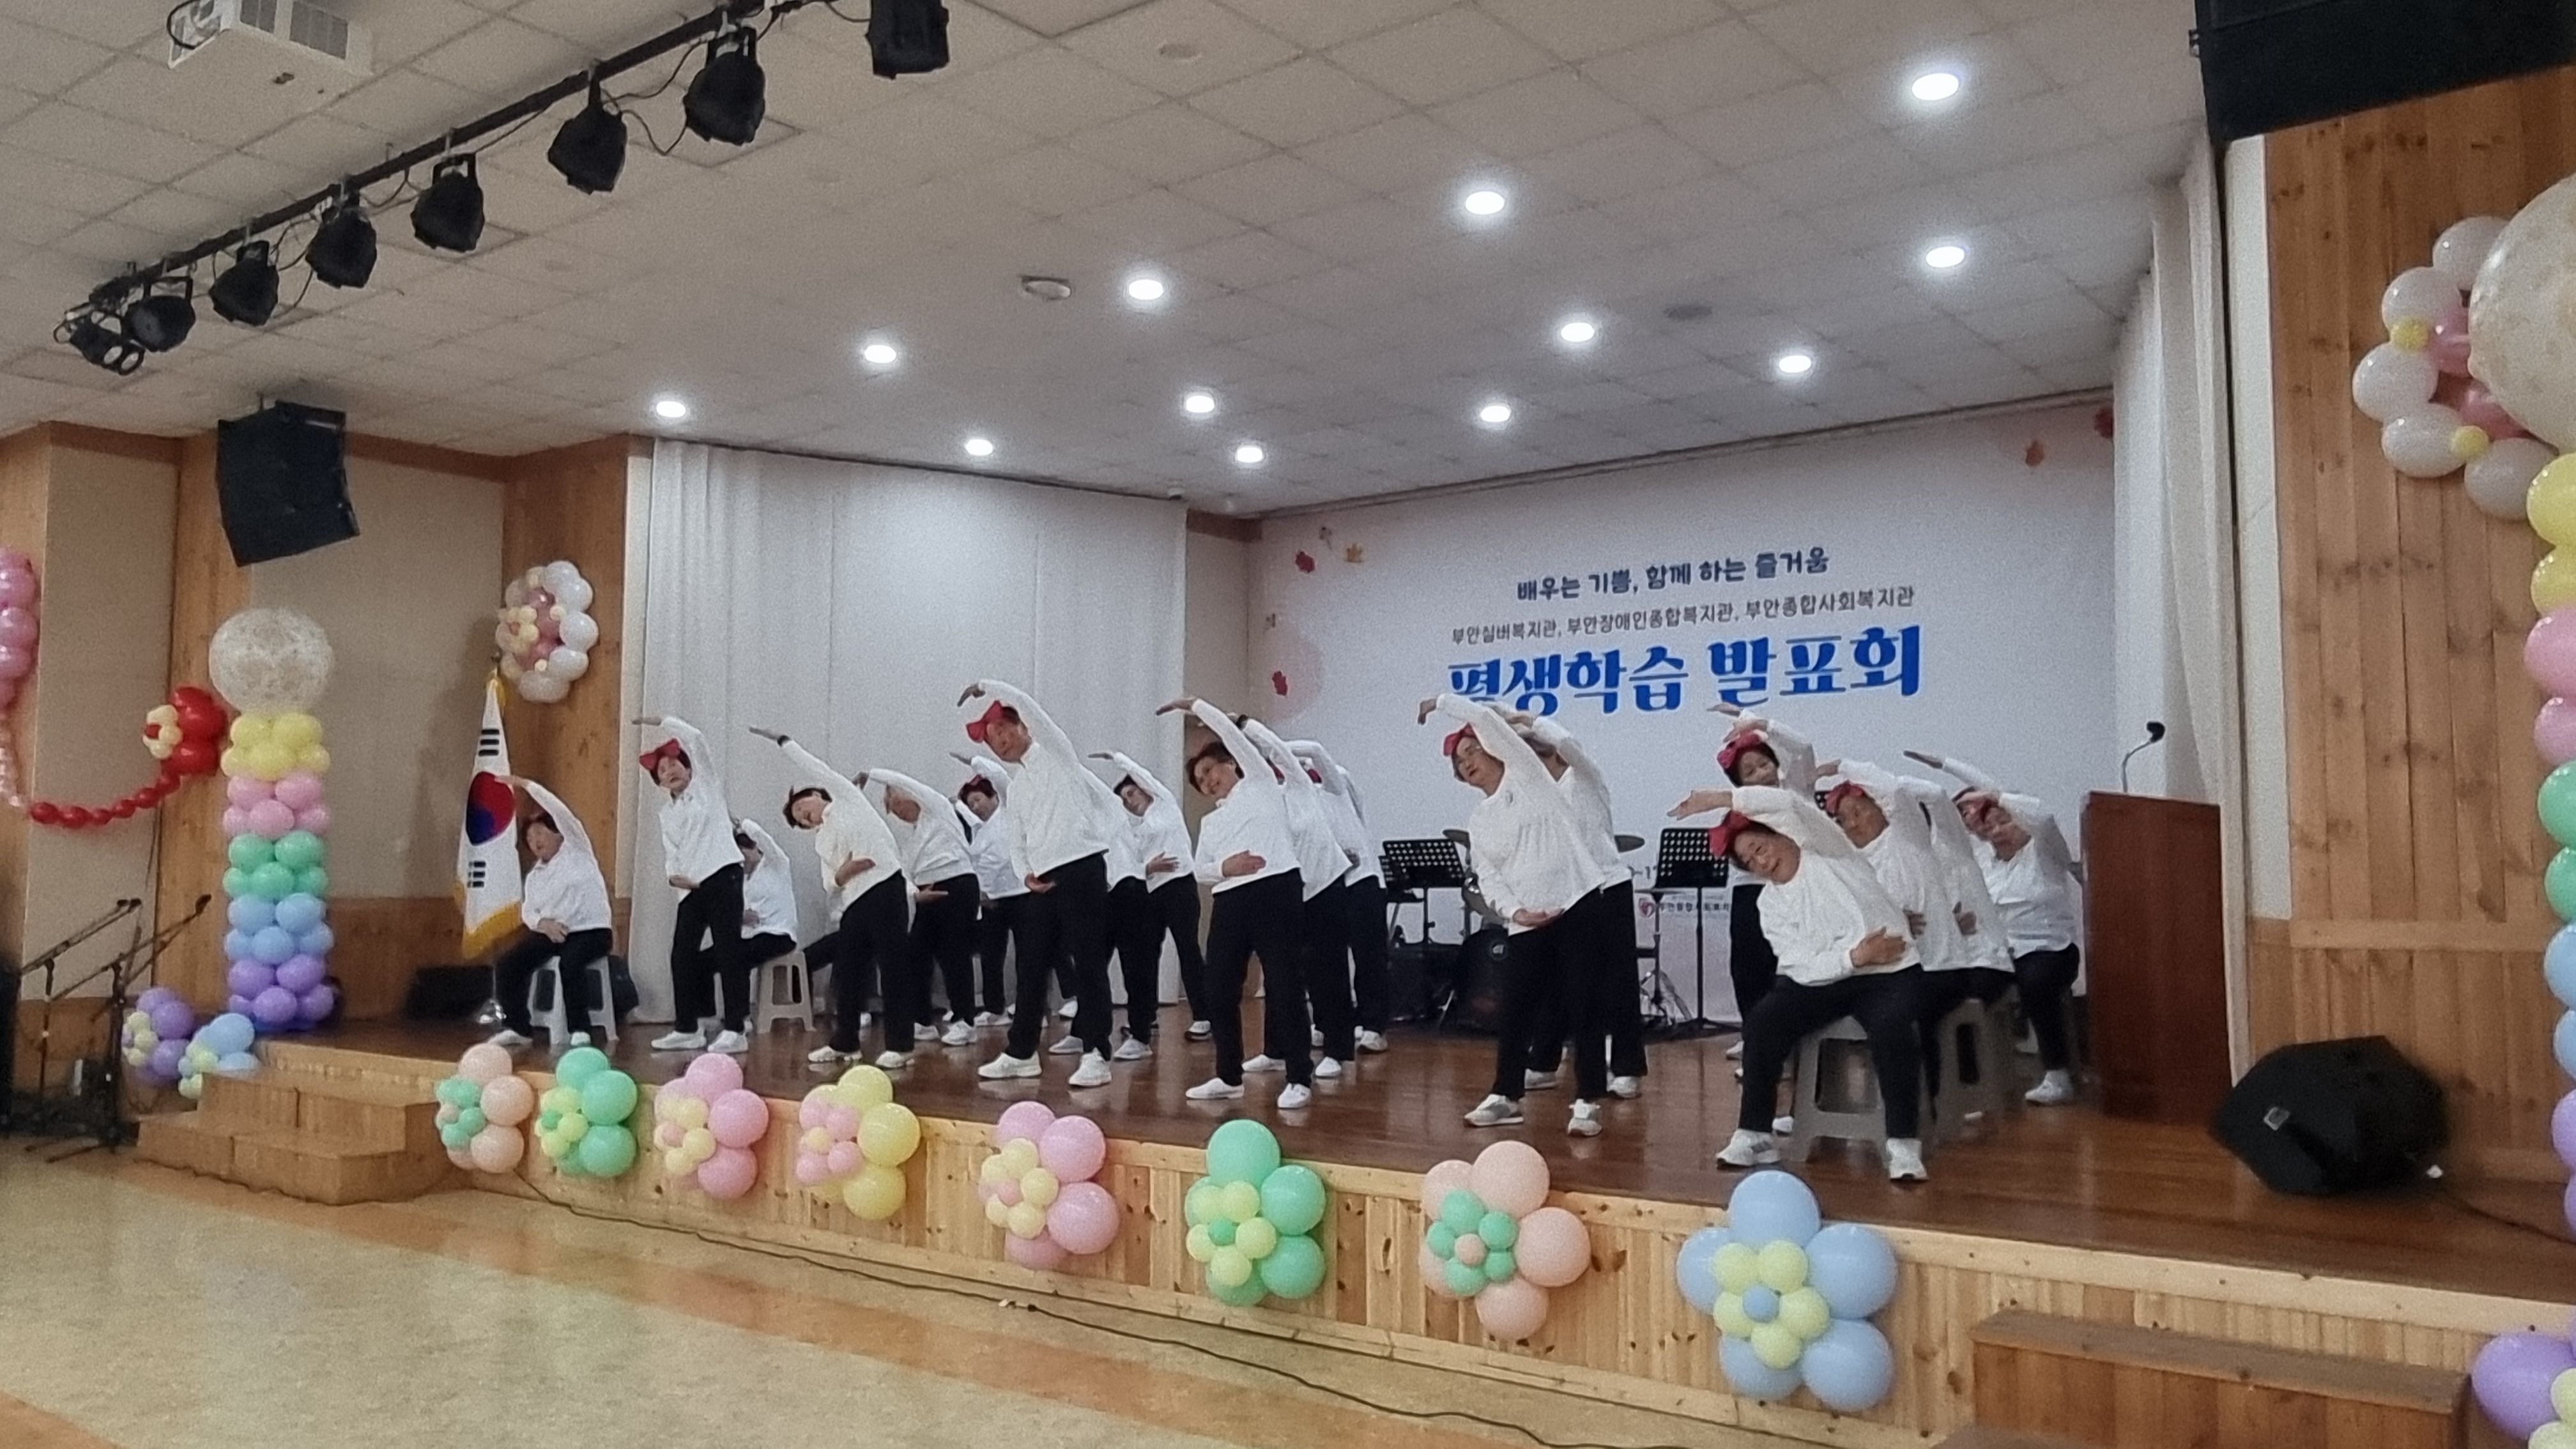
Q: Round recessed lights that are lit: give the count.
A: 12